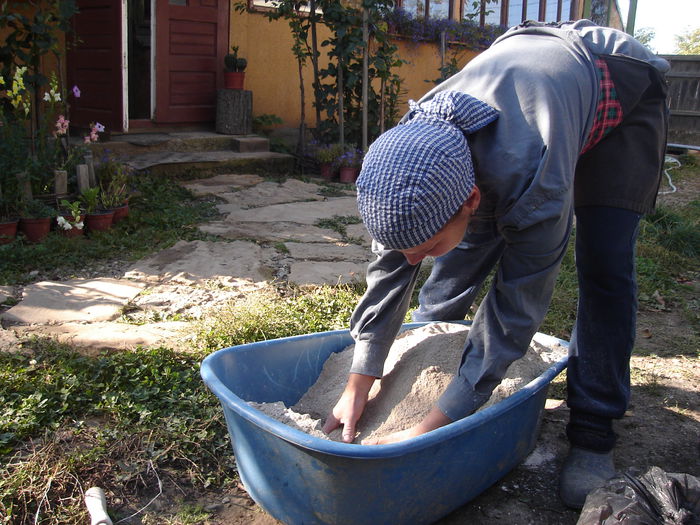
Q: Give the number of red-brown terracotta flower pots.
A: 8